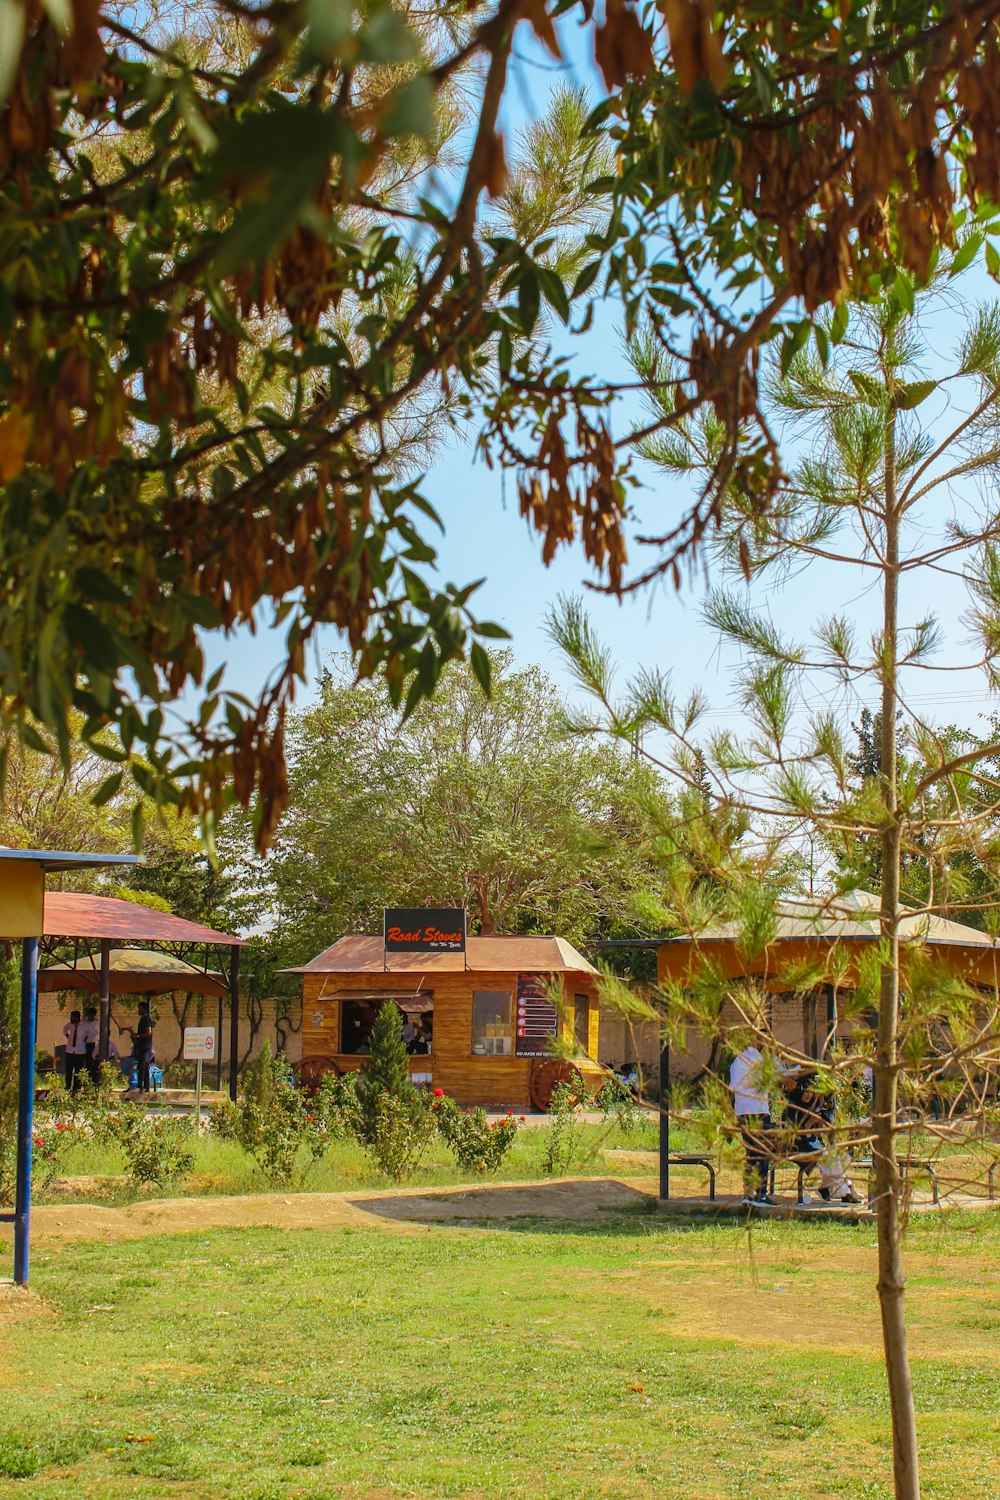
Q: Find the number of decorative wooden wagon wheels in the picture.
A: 2